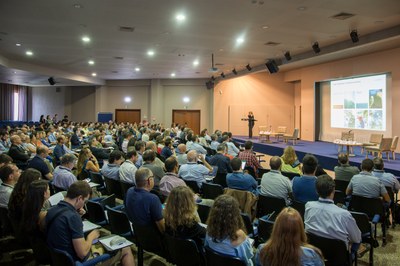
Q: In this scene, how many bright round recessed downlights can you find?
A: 10